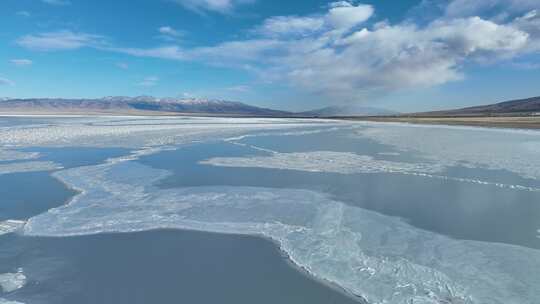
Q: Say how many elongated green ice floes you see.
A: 0